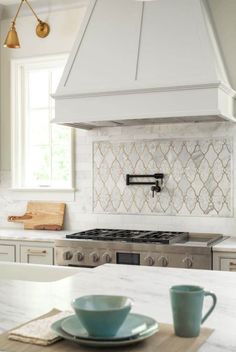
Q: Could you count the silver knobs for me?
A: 7